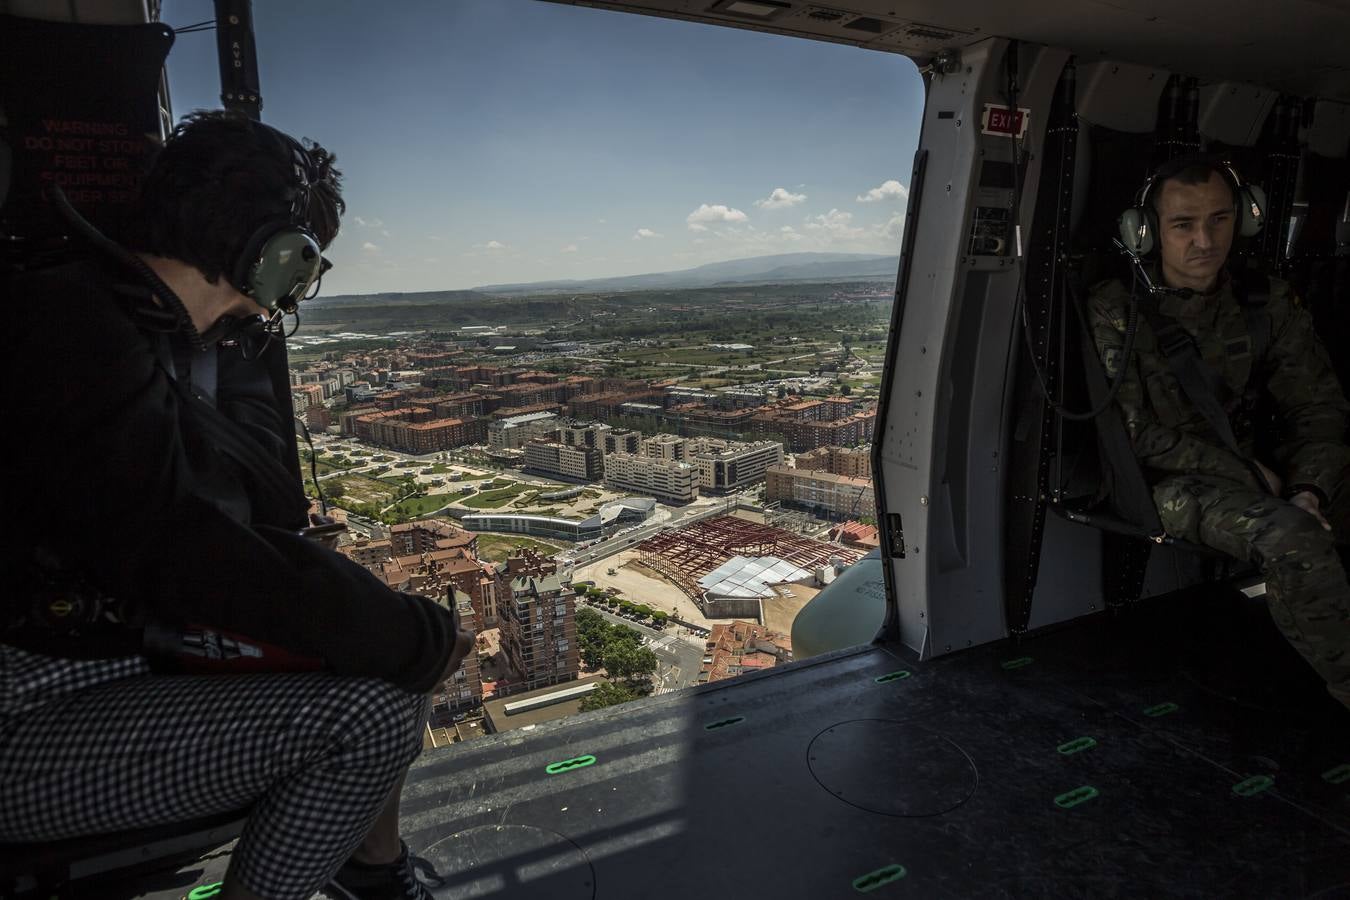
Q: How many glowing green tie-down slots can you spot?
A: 11